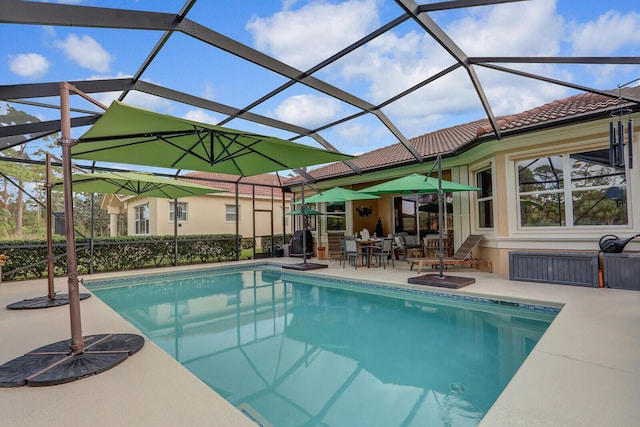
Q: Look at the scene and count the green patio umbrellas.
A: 5